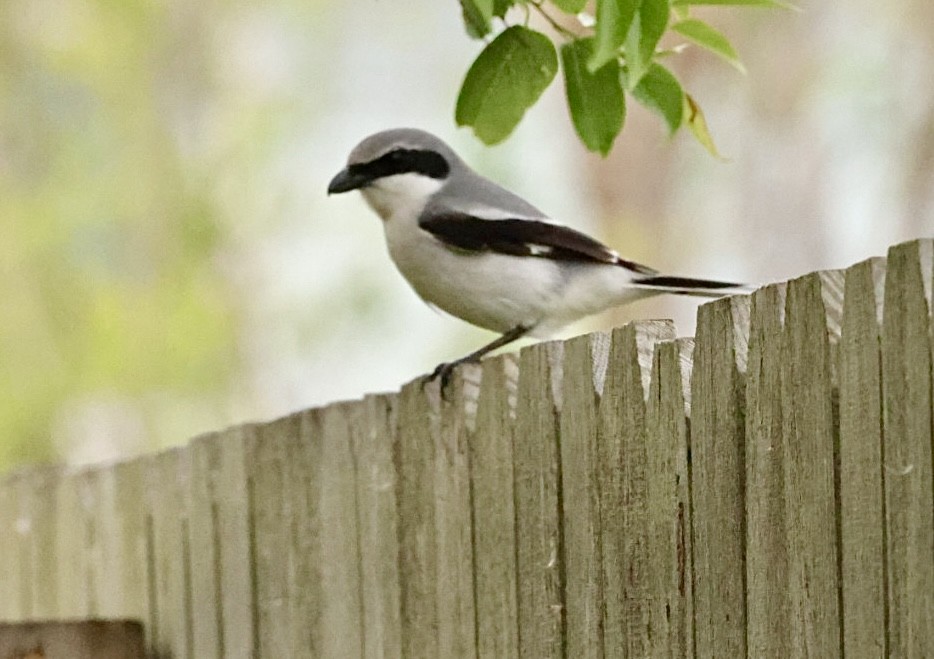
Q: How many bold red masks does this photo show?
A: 0